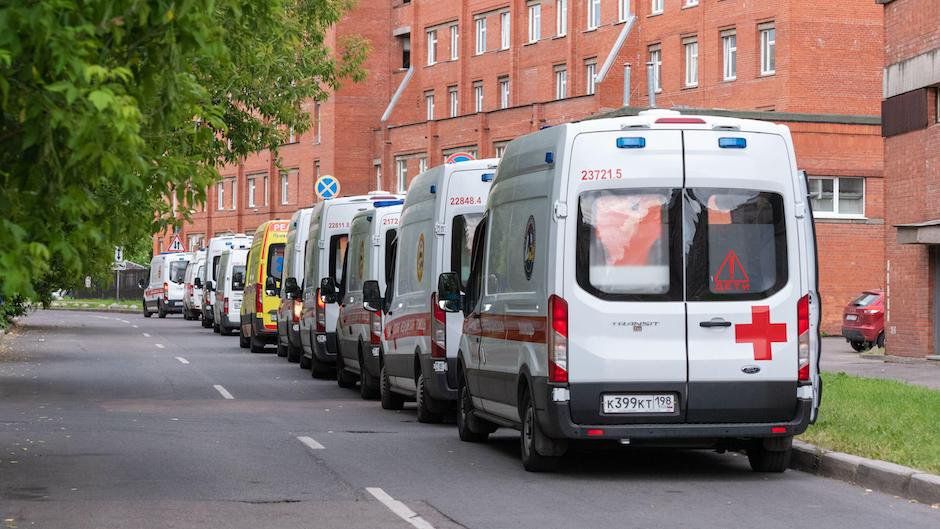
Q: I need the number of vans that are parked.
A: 10